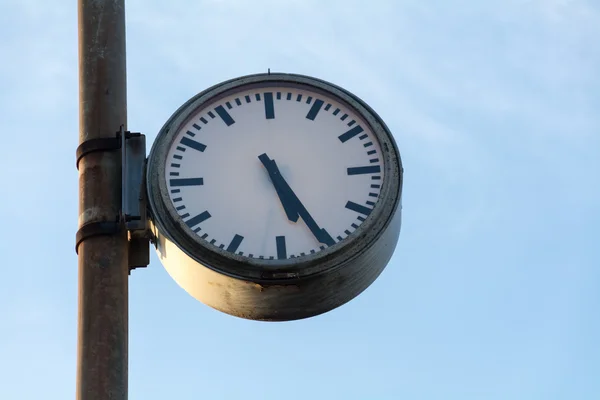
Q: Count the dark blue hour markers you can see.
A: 12